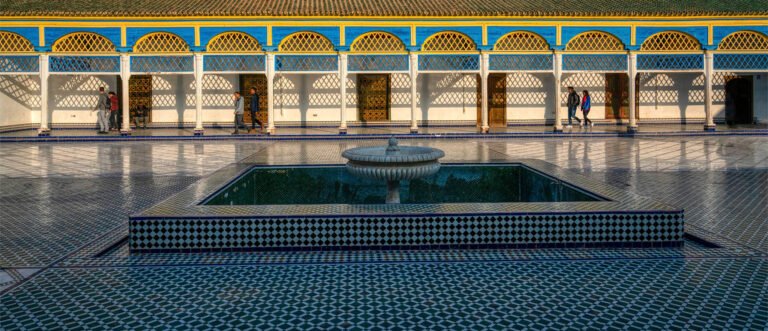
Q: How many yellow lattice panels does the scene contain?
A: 11